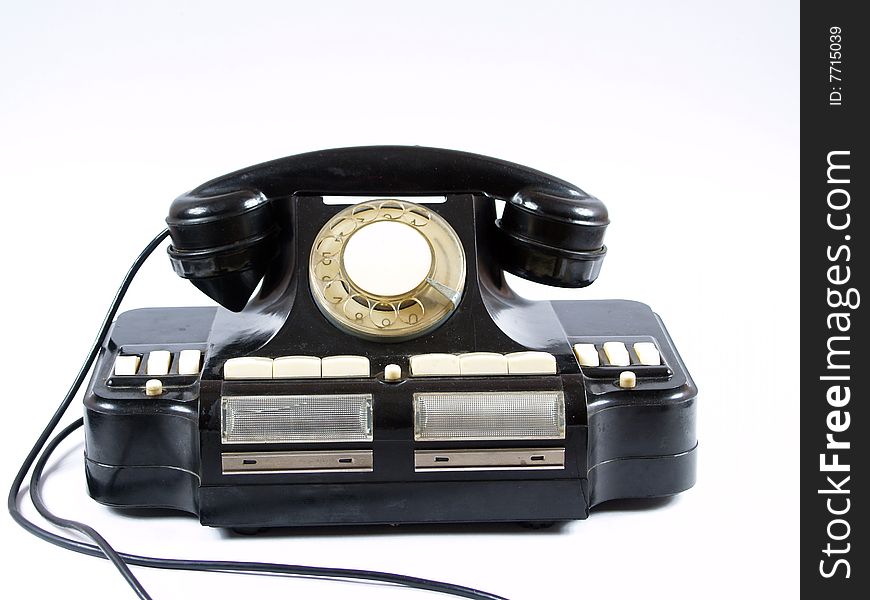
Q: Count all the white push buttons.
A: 15